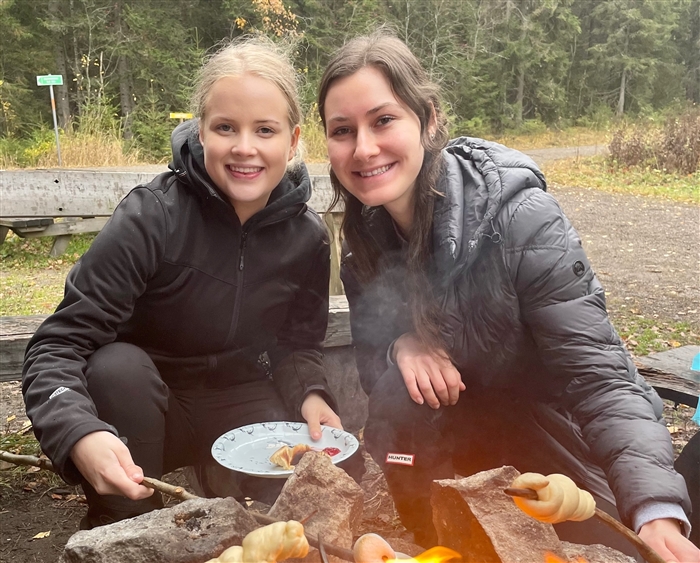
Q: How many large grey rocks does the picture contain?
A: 3